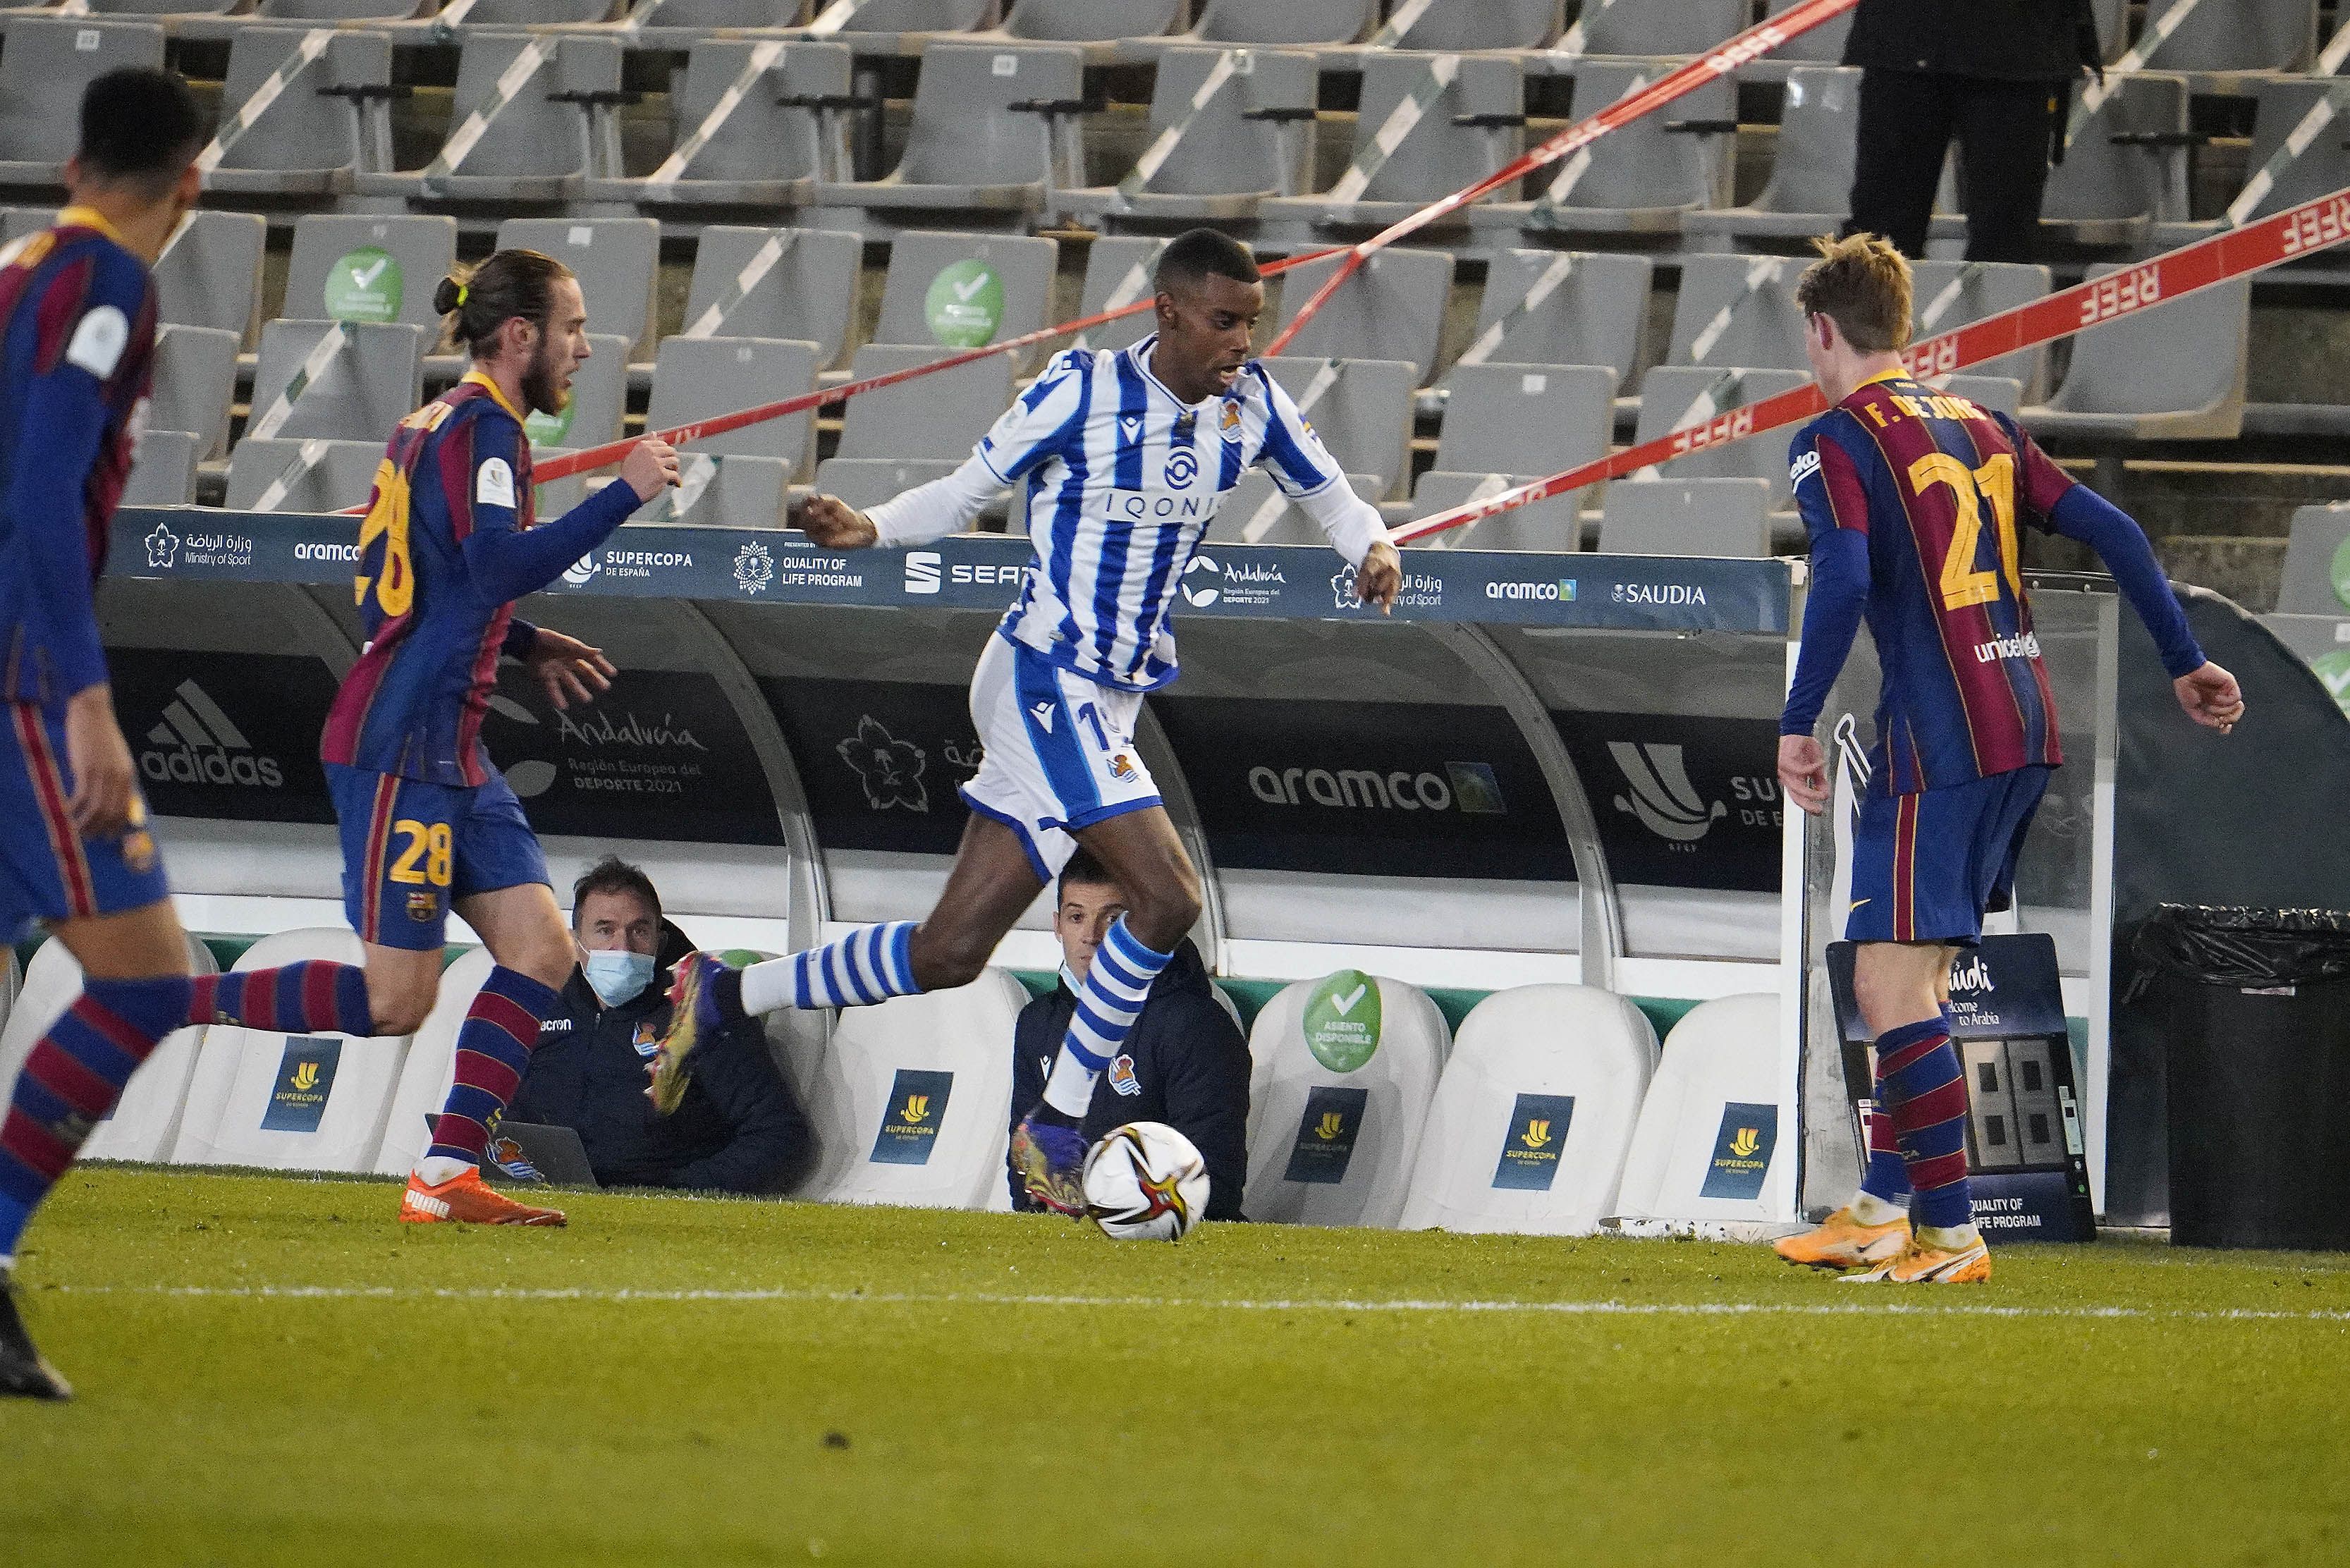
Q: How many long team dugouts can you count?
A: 1